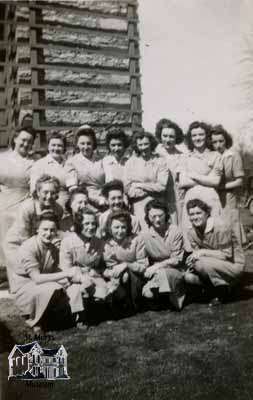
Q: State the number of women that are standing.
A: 8